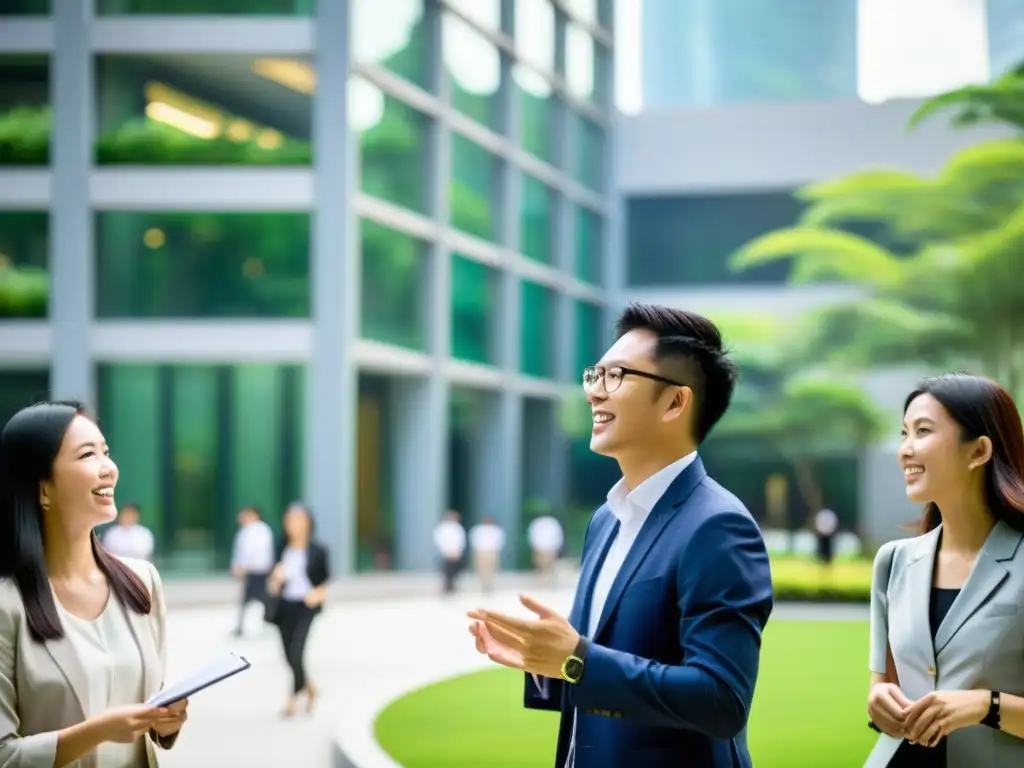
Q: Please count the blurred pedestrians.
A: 7